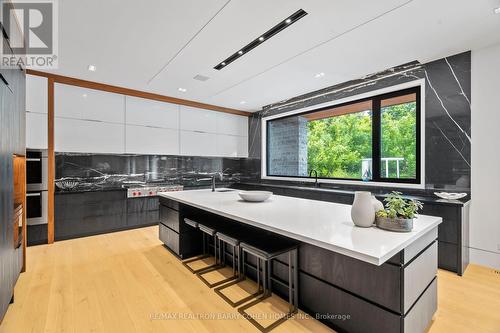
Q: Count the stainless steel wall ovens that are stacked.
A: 2